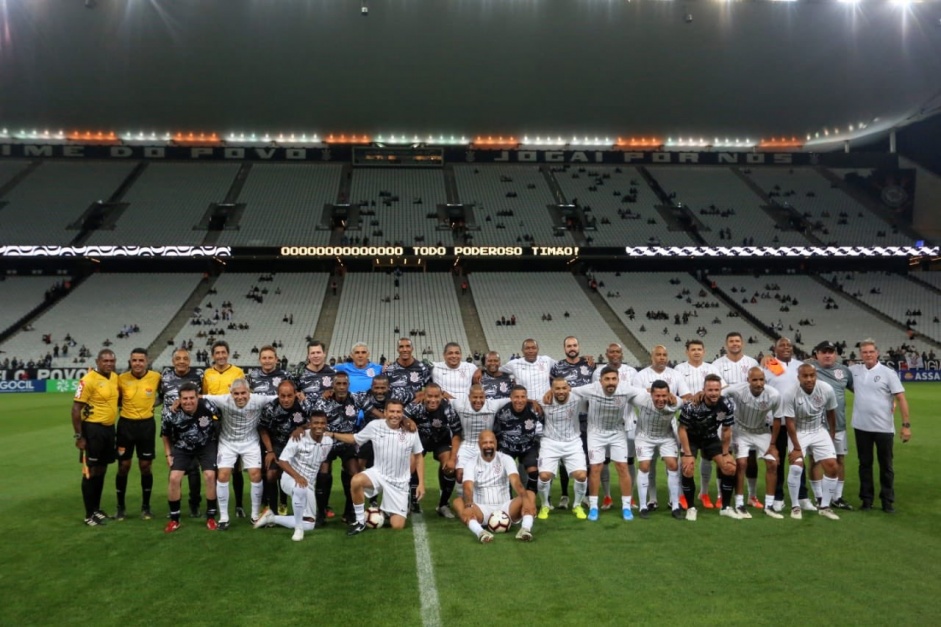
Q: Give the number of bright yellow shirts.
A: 3